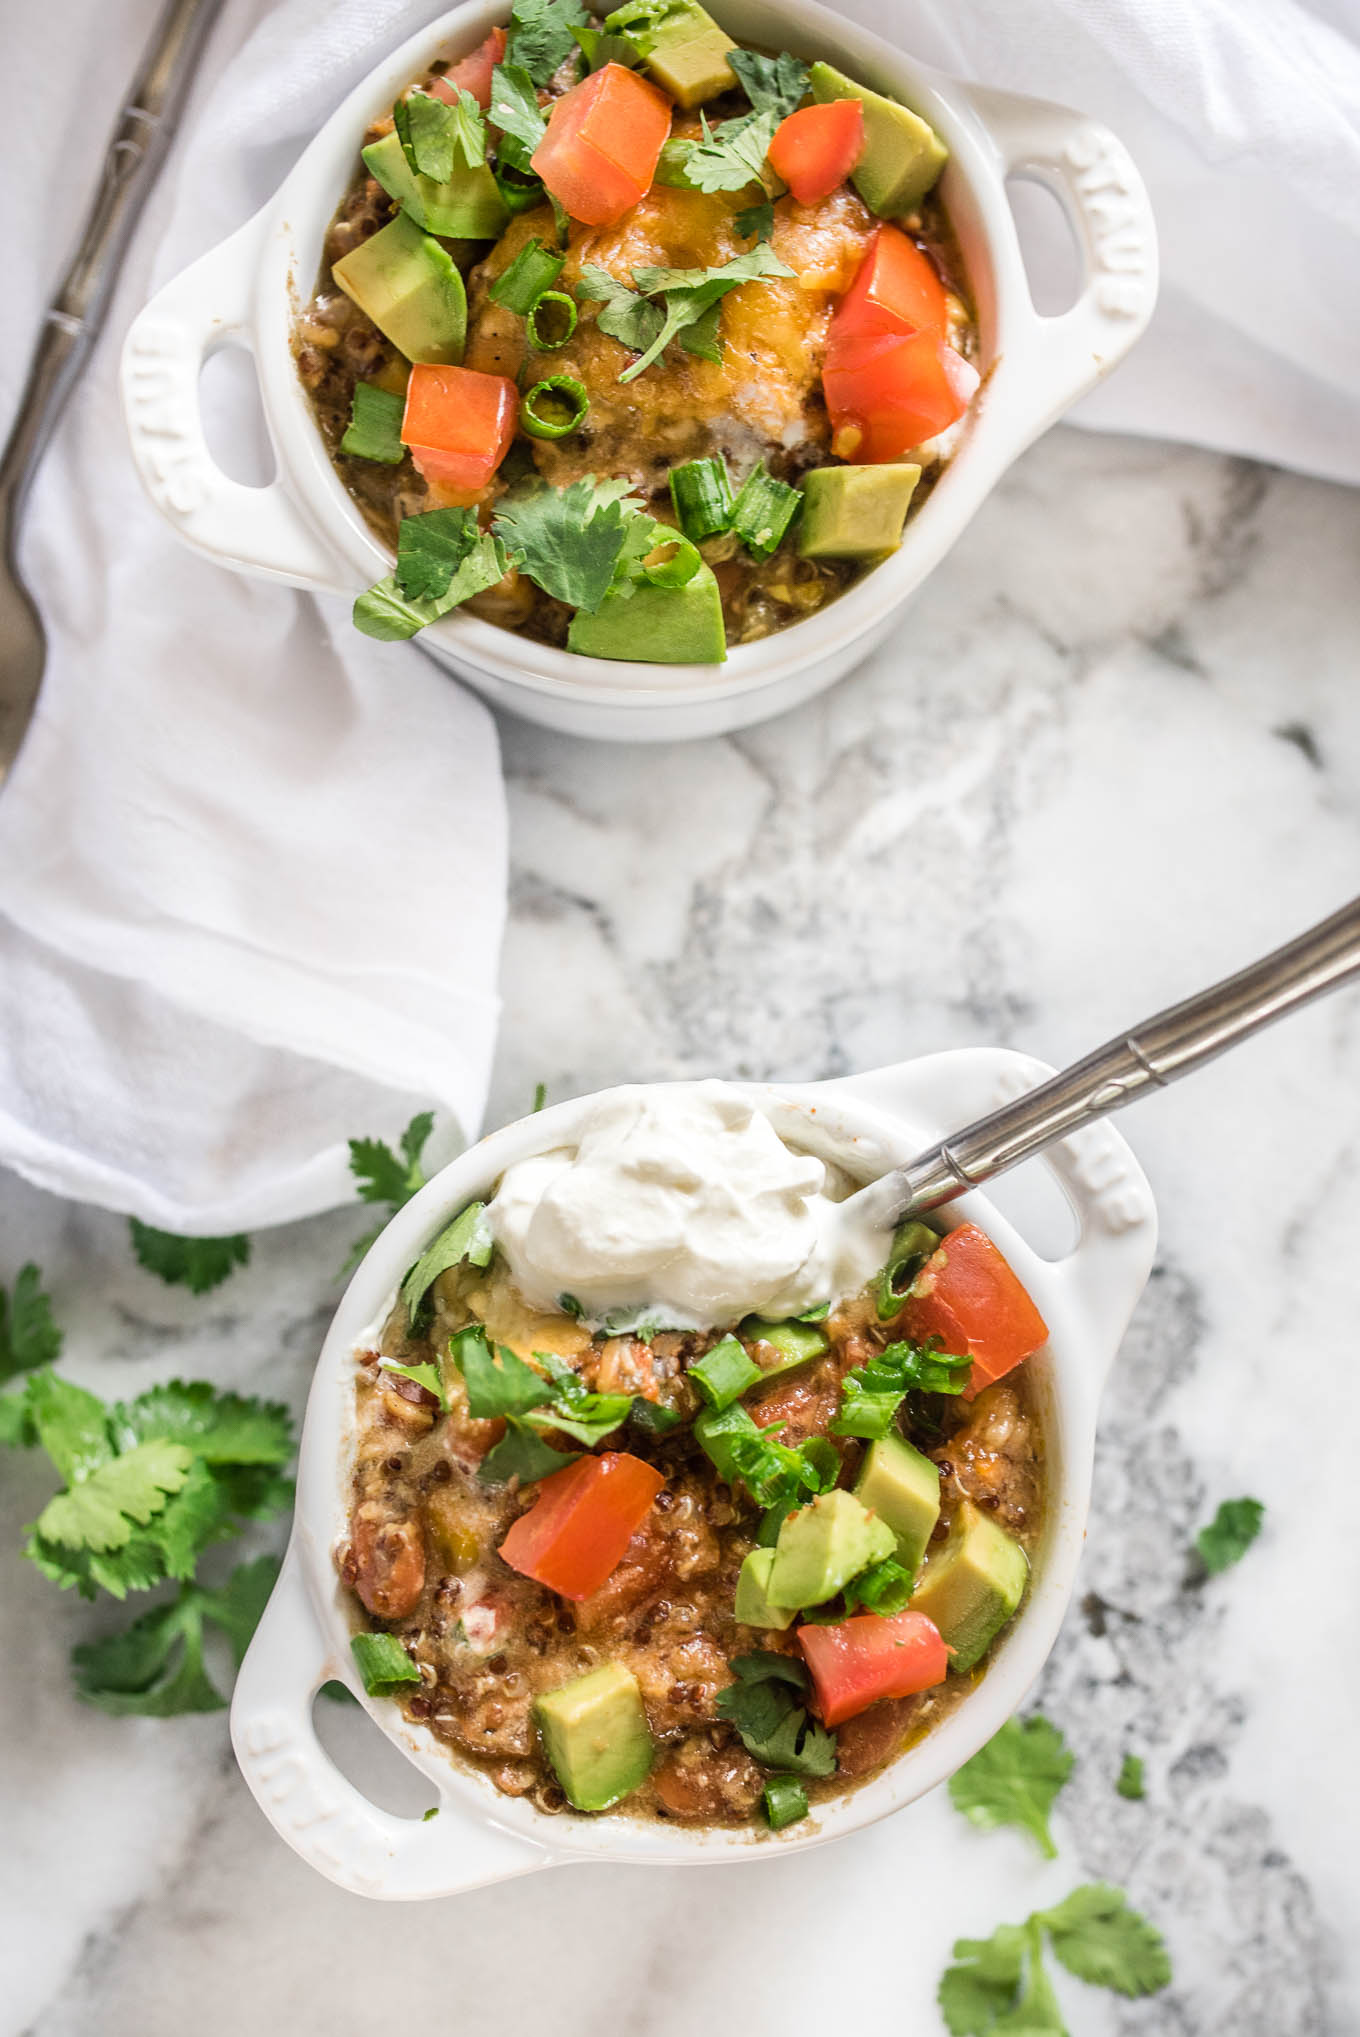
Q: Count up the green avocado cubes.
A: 11